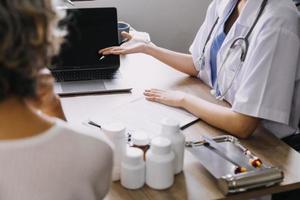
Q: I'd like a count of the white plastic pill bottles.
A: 4